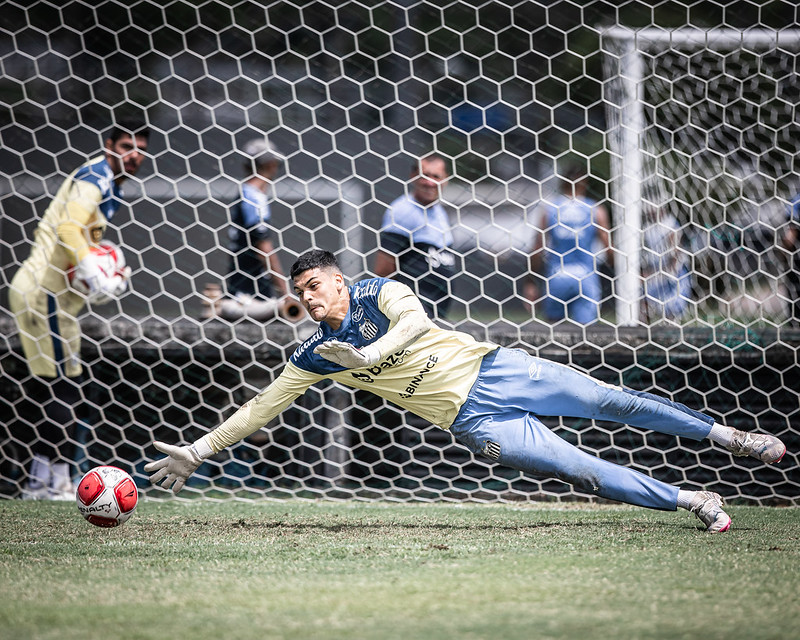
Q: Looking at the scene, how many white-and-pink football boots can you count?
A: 2